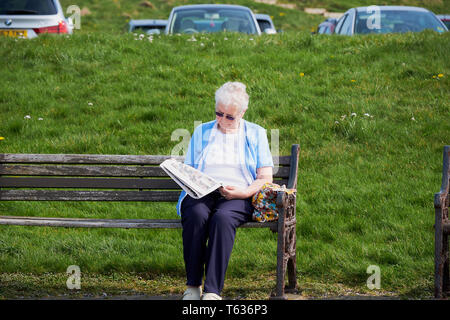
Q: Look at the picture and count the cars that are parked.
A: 7